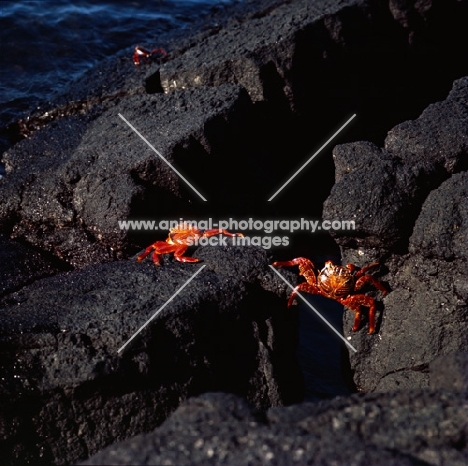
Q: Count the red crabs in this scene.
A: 3